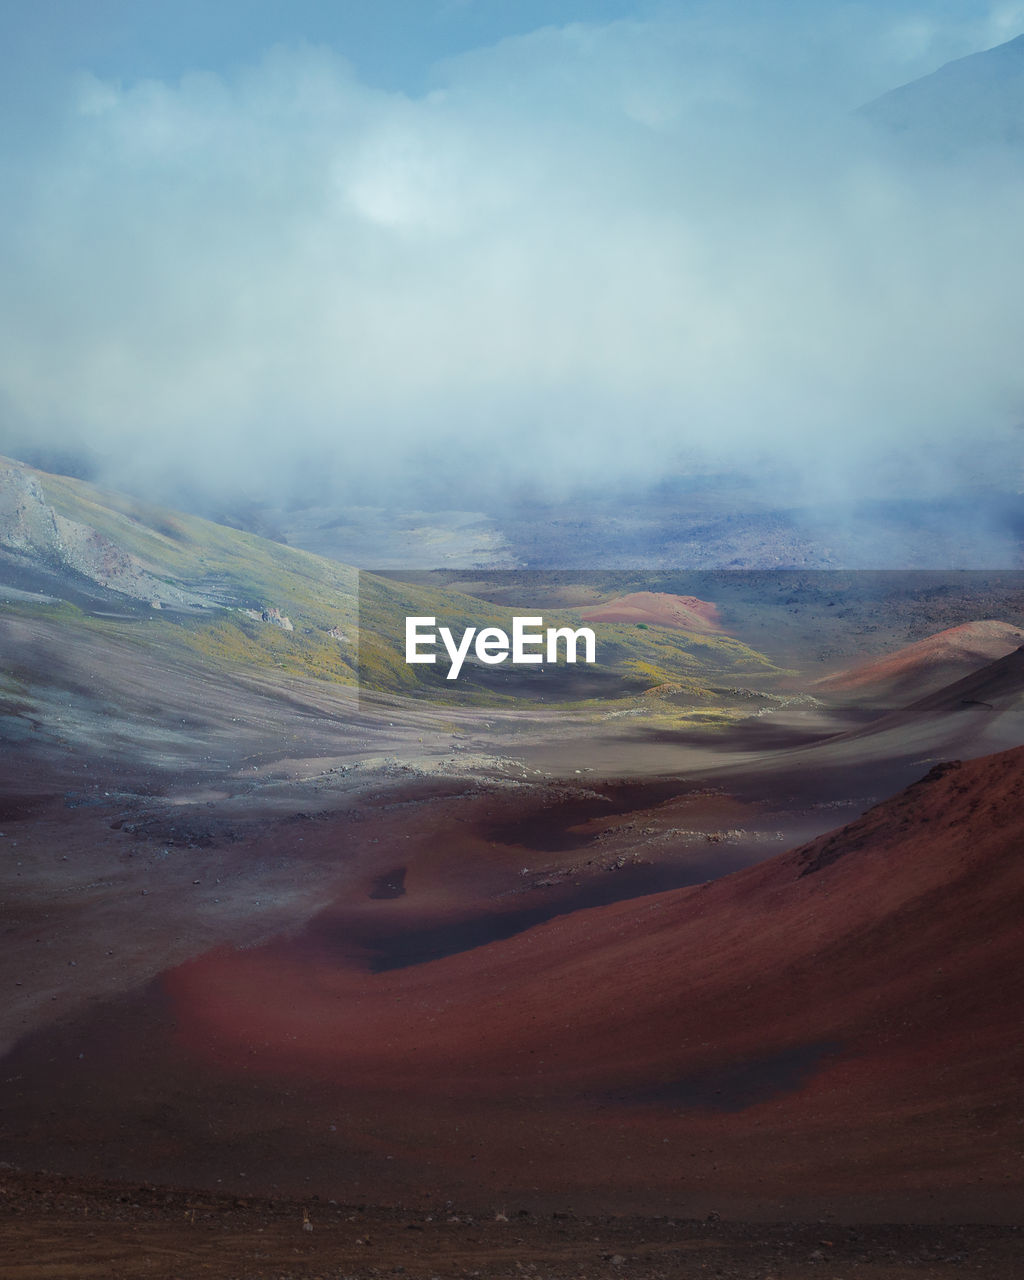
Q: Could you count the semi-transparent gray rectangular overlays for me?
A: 1